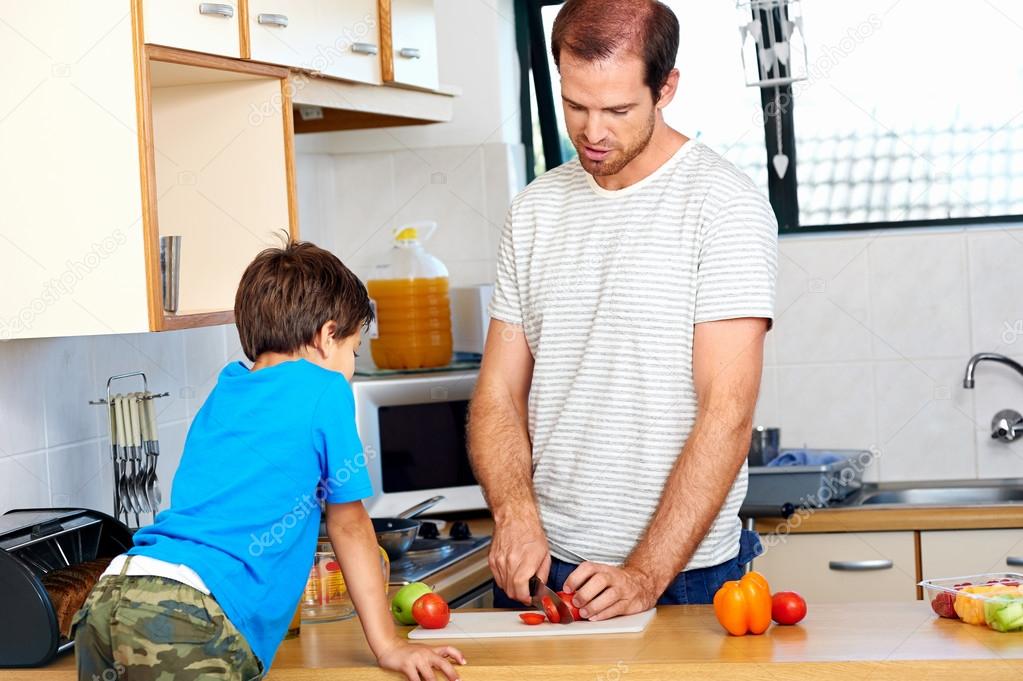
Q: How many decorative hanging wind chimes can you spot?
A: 1